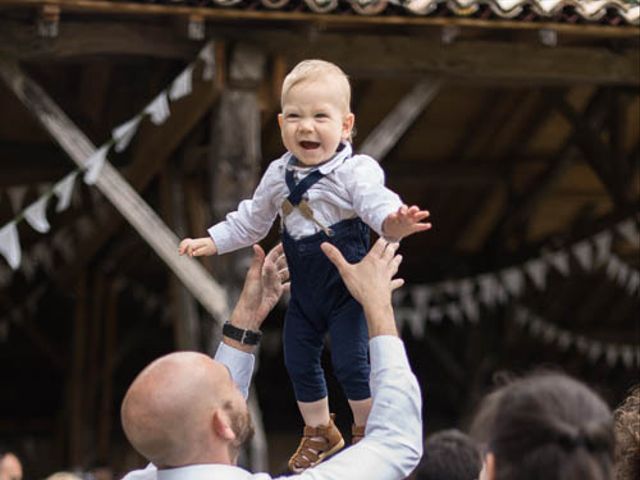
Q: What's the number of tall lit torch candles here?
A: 0